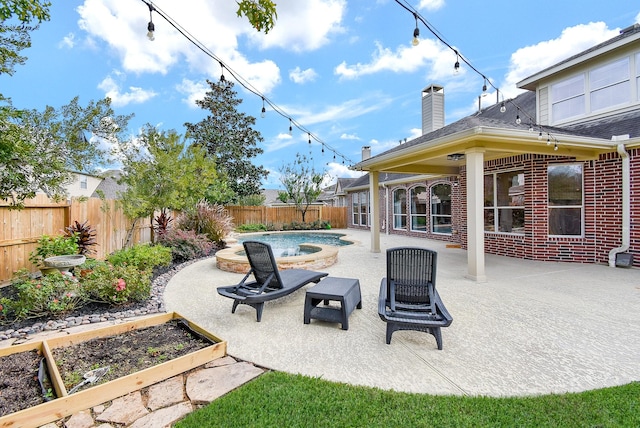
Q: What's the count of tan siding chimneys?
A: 2